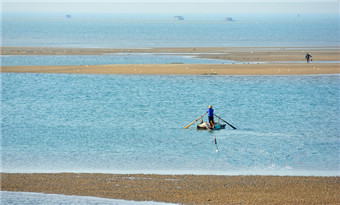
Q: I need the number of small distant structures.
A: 3